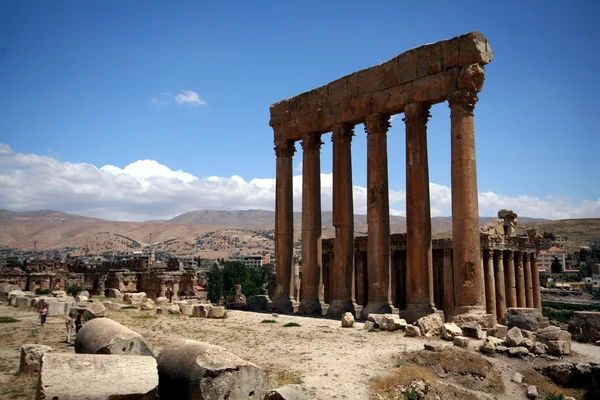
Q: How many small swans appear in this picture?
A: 0